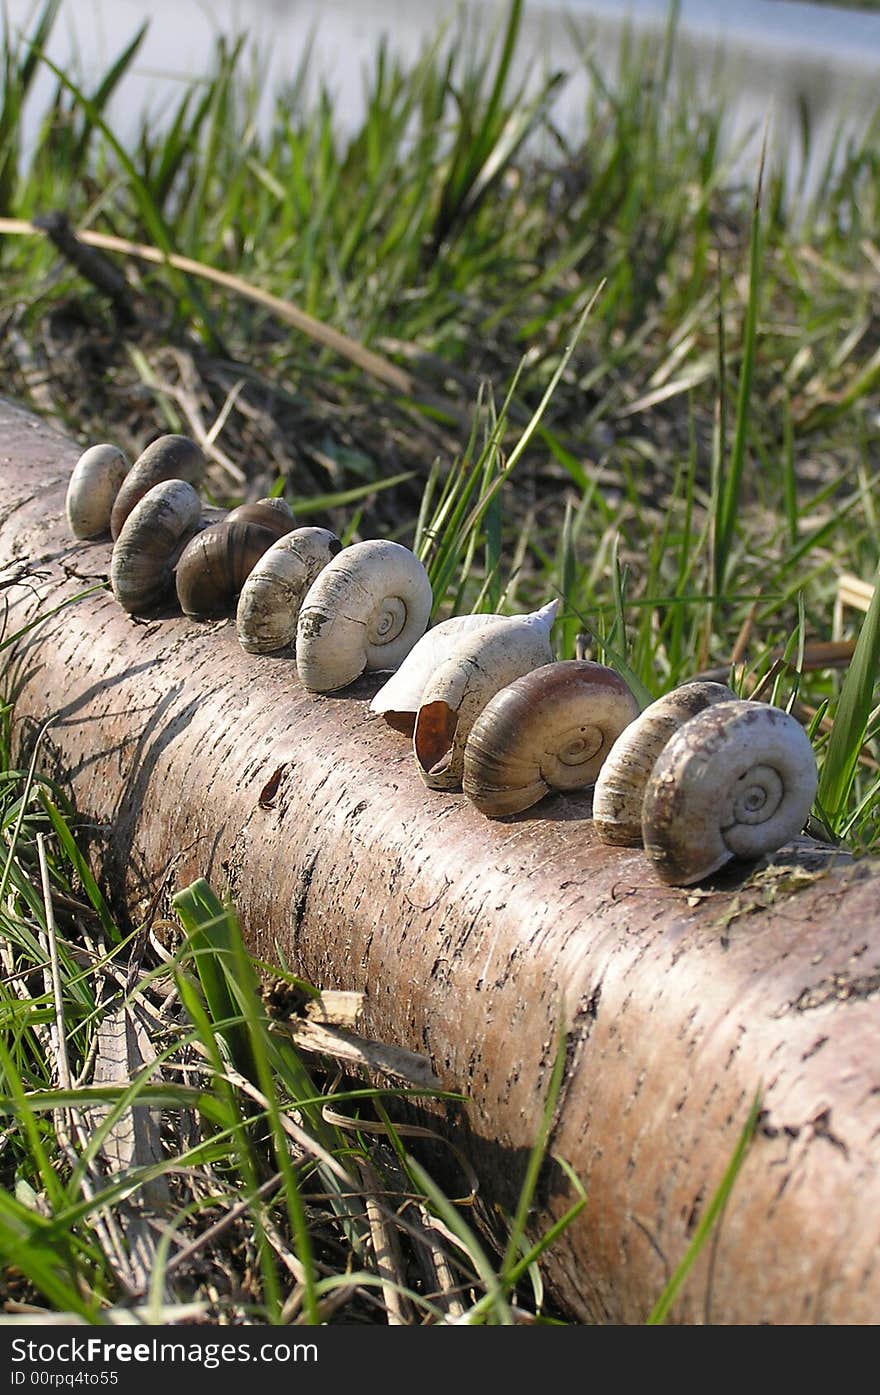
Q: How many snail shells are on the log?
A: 11